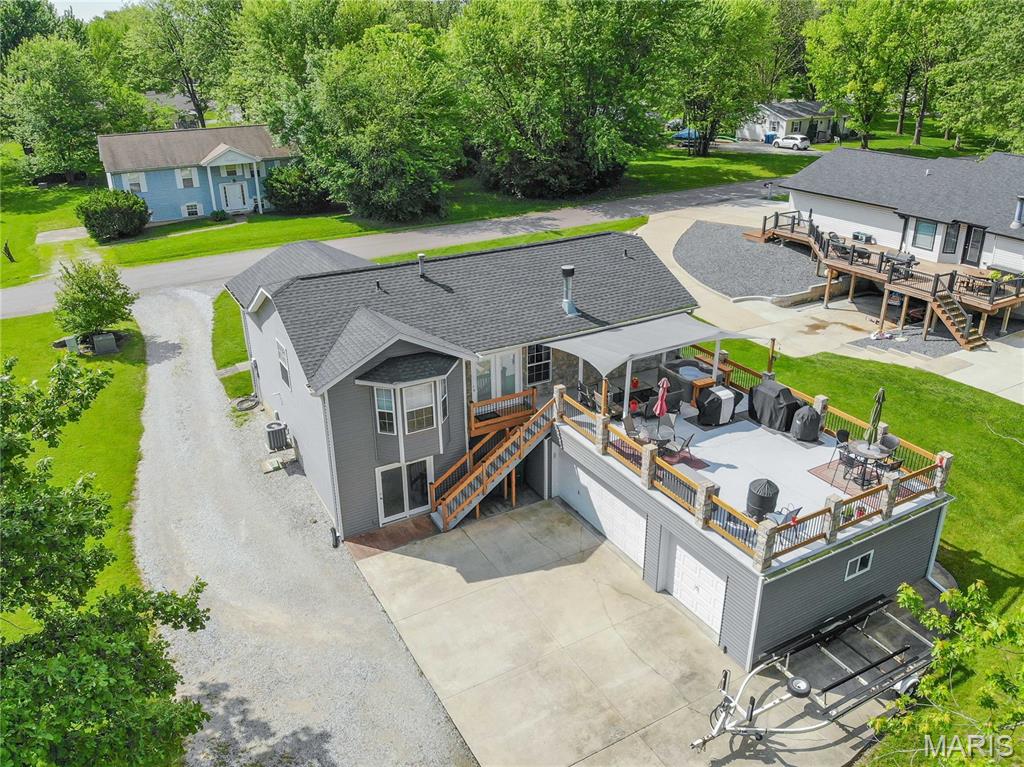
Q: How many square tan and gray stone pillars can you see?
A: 12